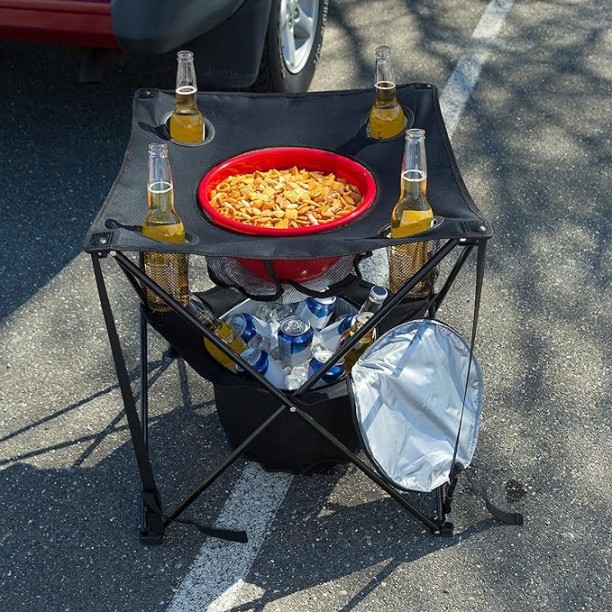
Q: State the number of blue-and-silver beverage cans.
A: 6